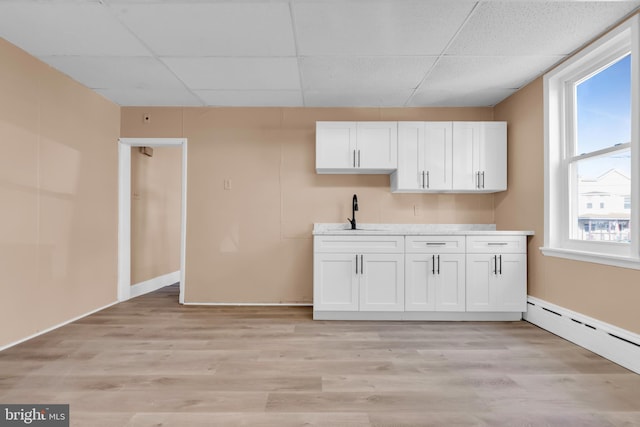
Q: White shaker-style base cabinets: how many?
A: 3